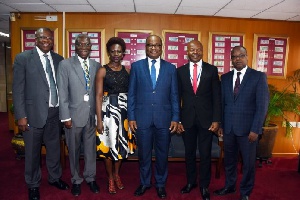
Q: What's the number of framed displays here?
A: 6